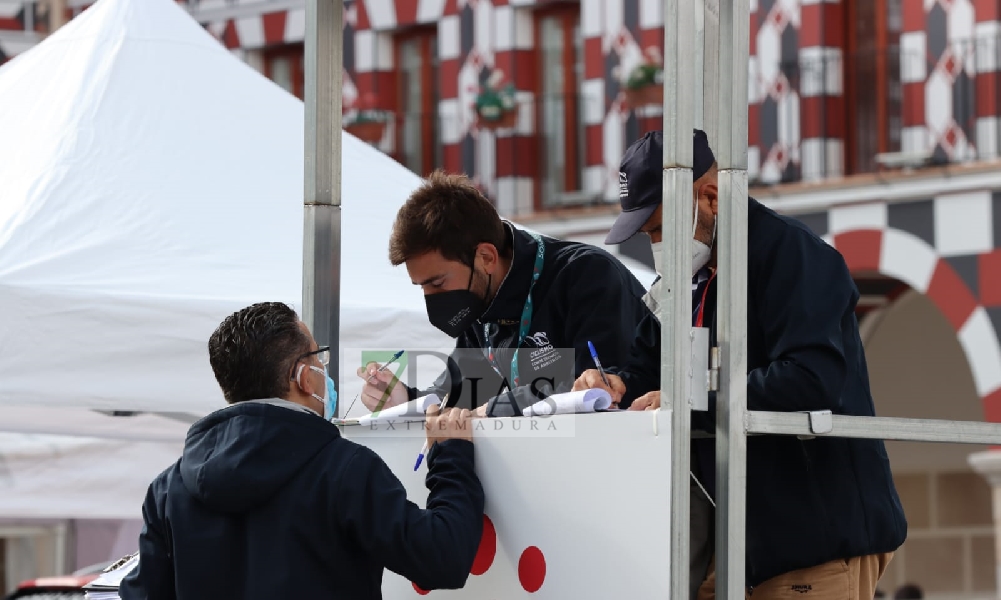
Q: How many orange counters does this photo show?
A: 0